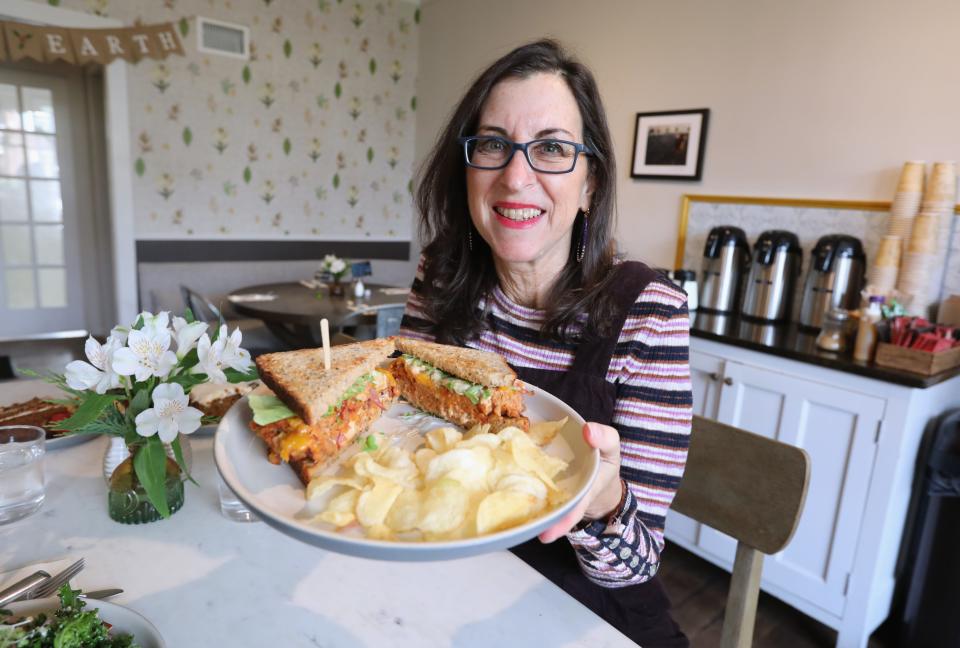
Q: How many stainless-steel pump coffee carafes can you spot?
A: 3